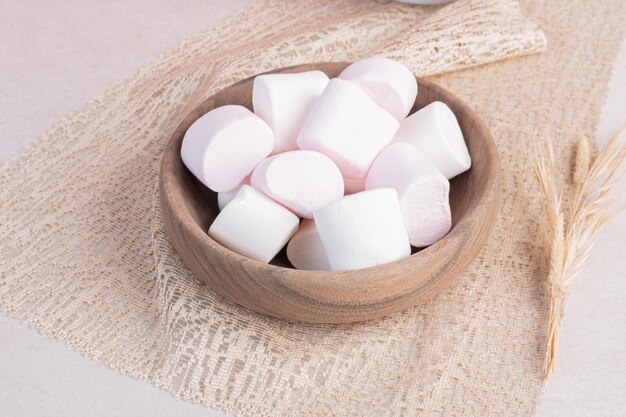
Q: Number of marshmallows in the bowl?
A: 11